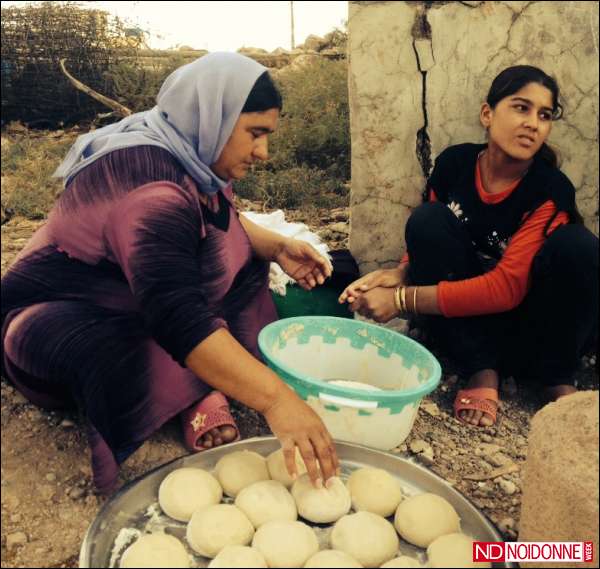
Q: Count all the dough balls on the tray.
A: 15